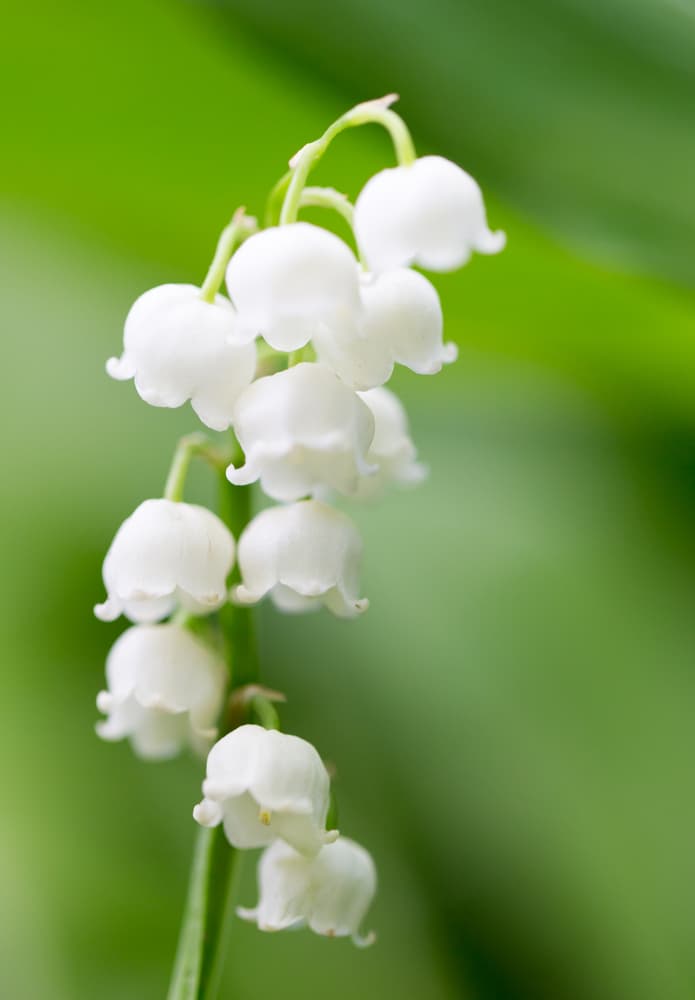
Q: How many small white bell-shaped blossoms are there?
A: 11